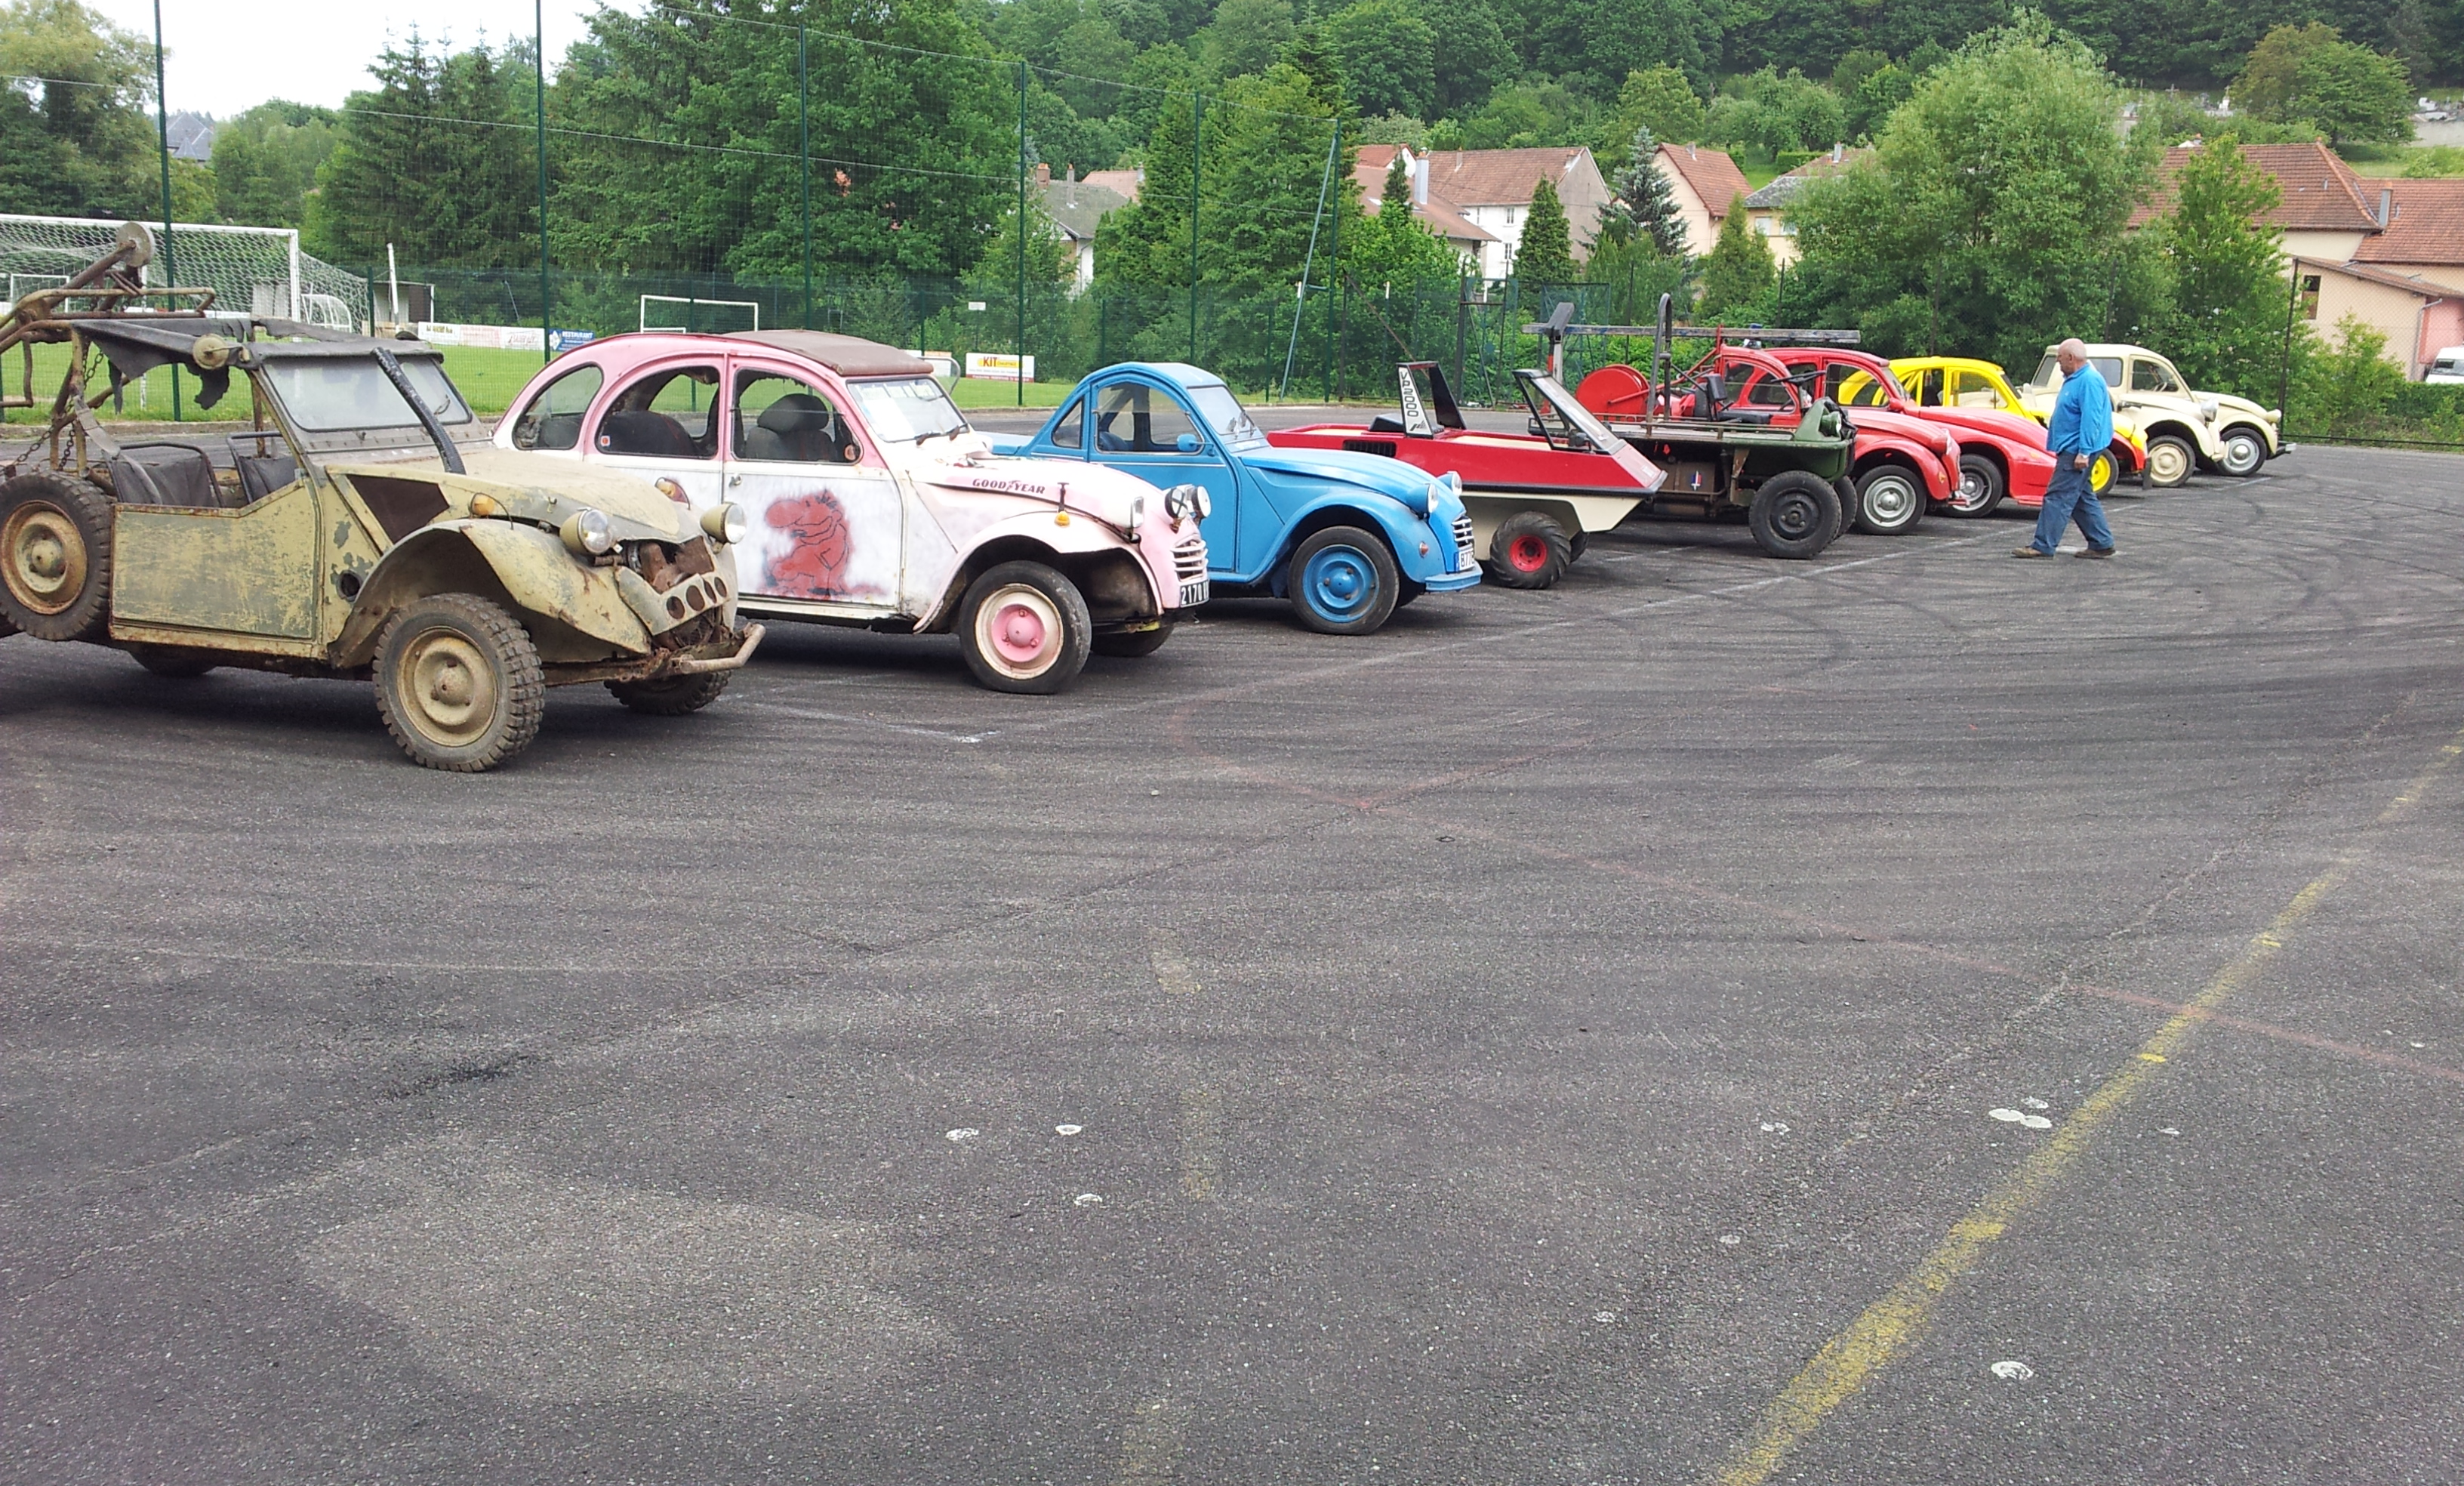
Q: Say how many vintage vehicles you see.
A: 10